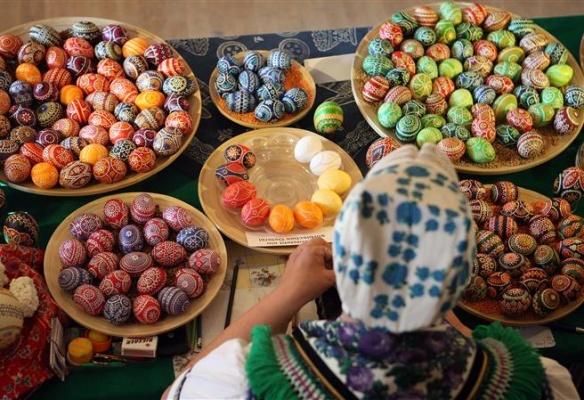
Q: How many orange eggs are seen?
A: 8